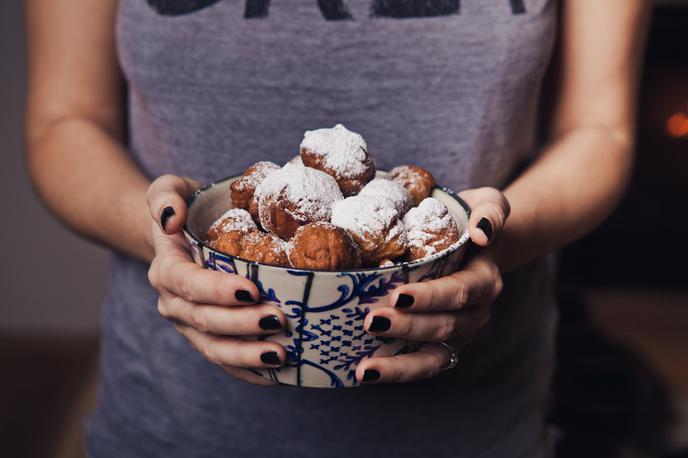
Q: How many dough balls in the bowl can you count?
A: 11